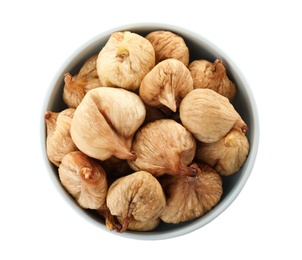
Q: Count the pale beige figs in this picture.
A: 13